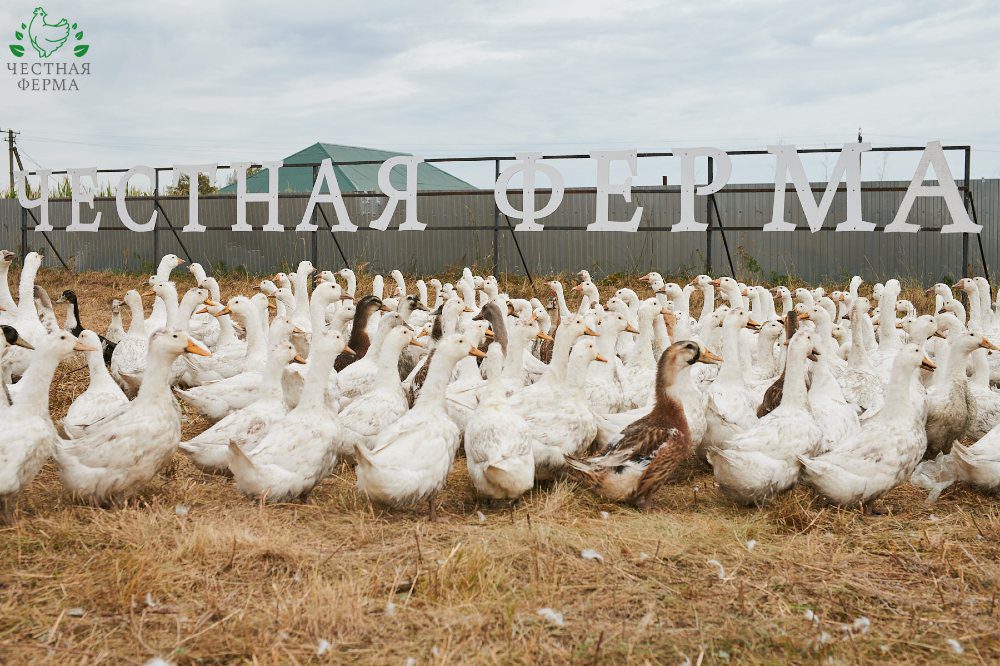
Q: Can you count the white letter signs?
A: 12